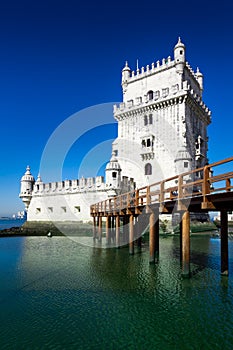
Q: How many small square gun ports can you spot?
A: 4